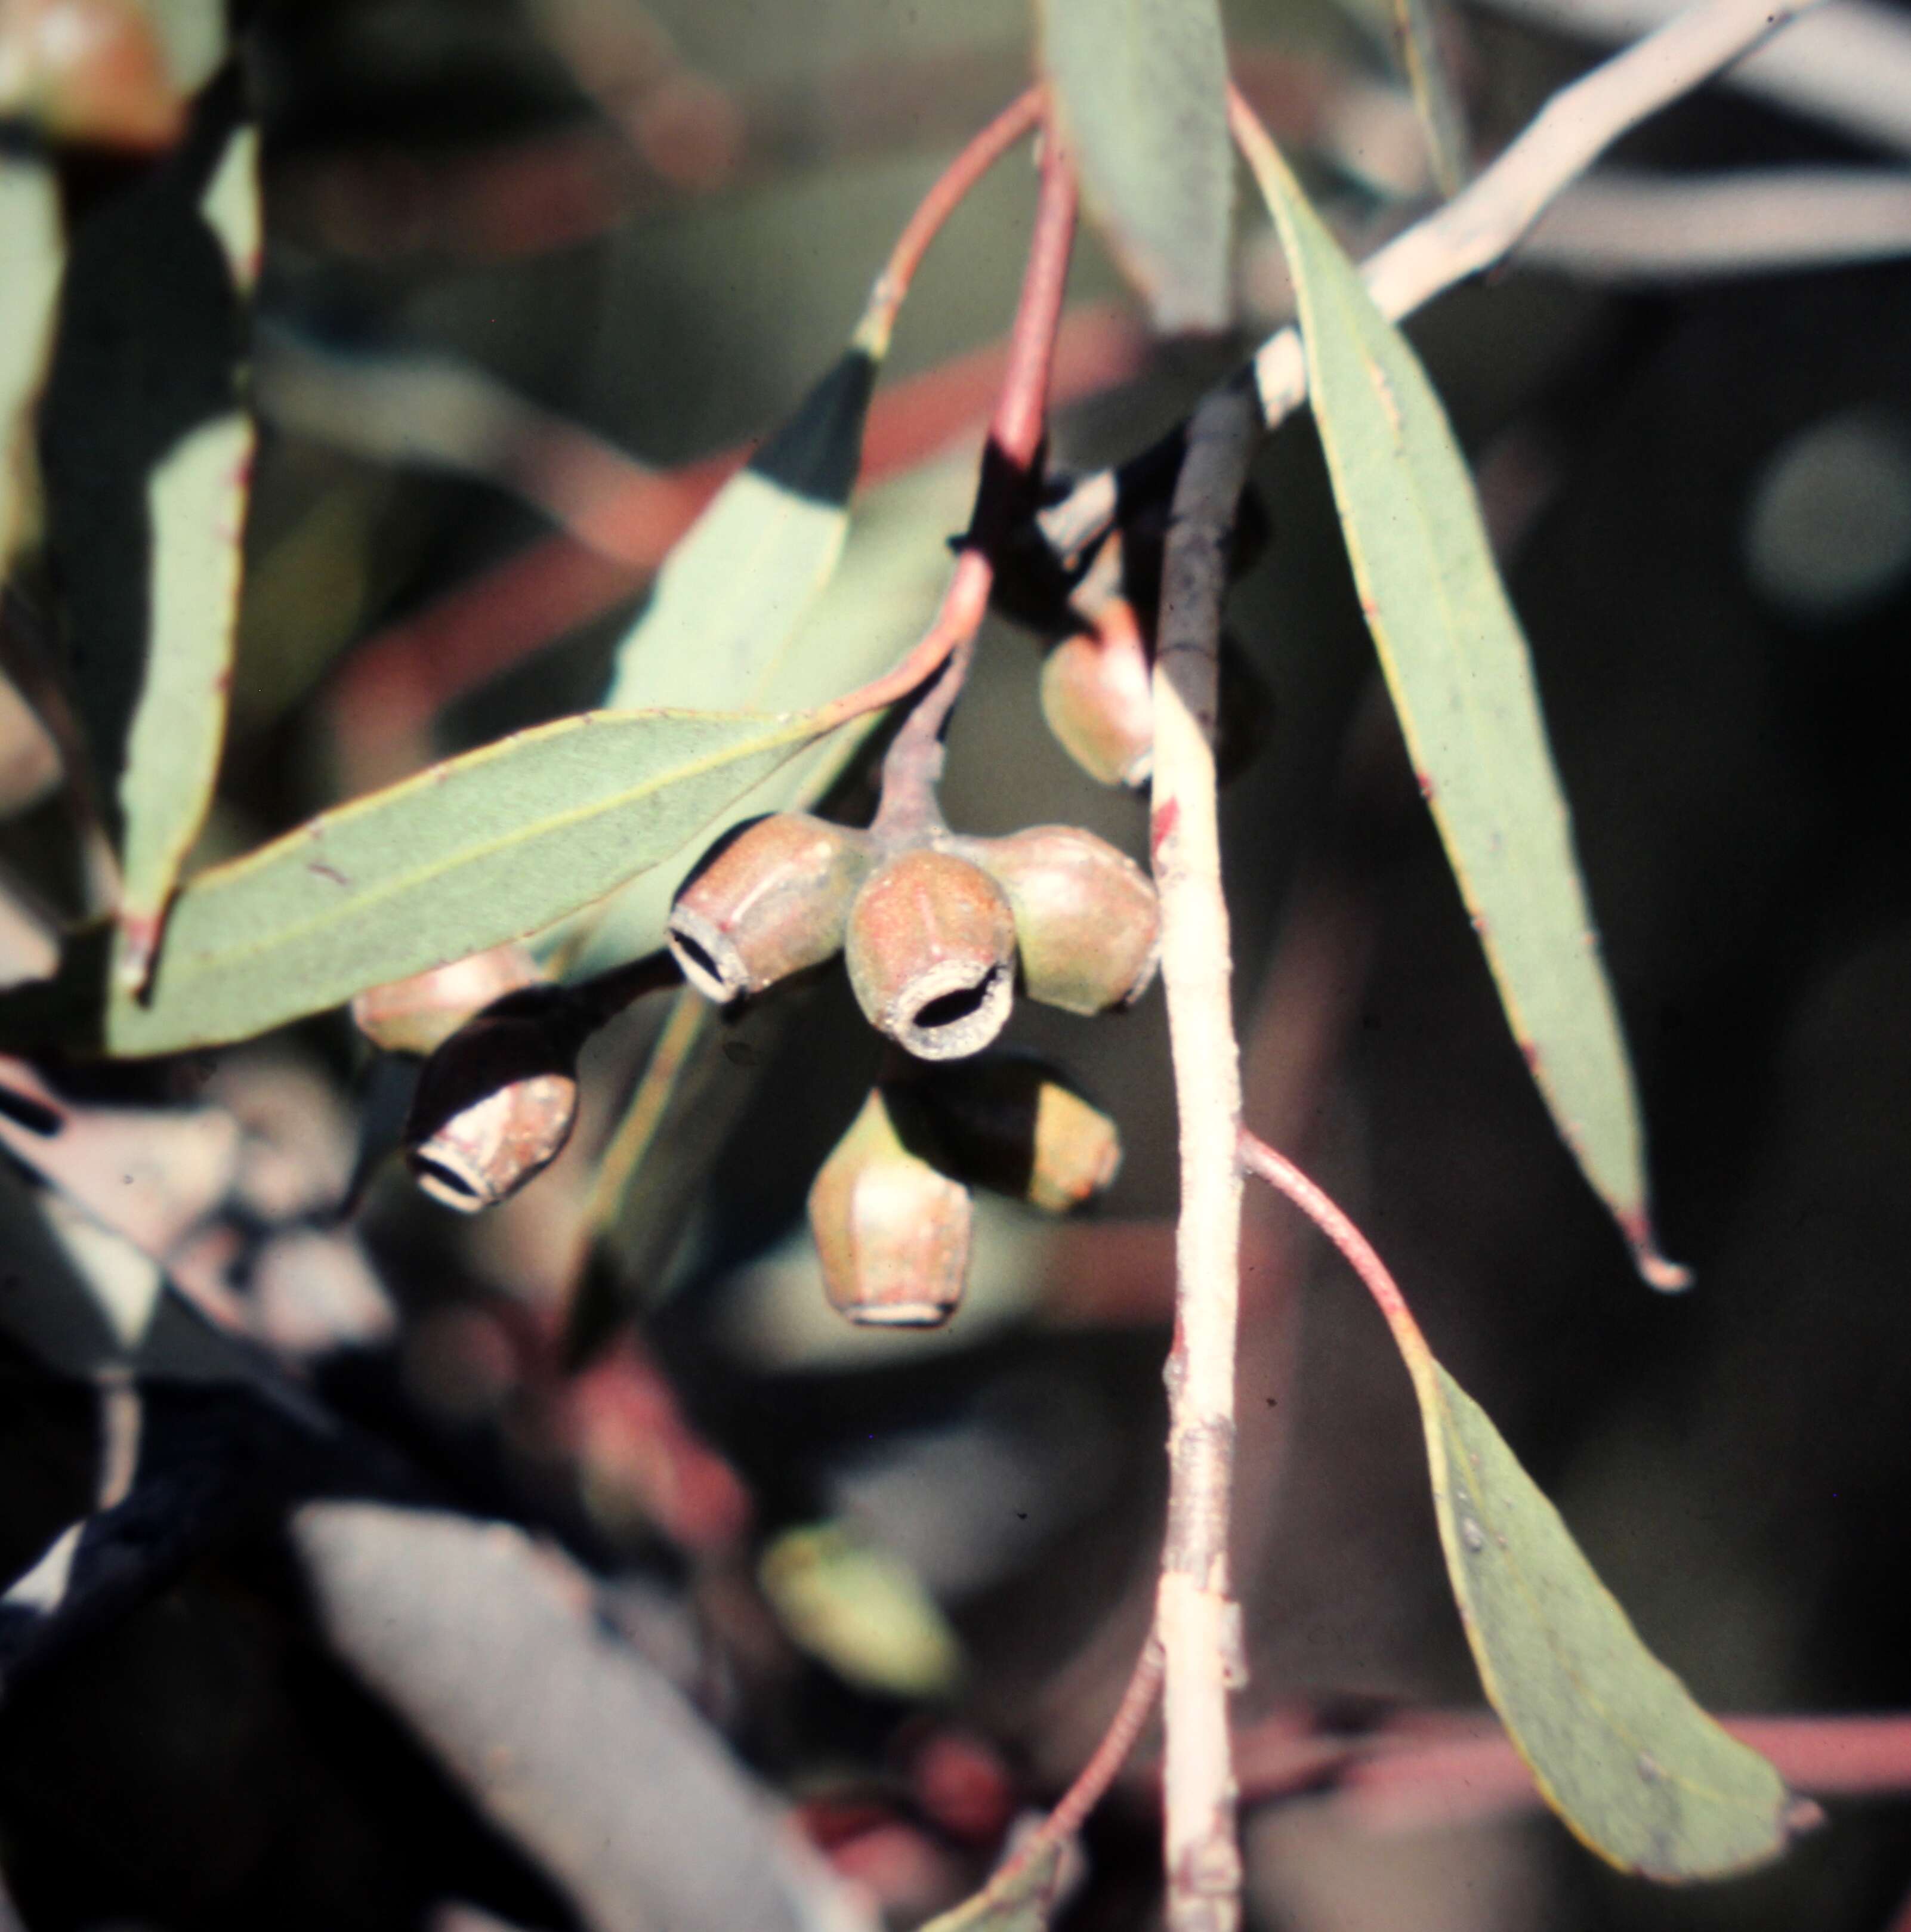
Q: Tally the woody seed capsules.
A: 8